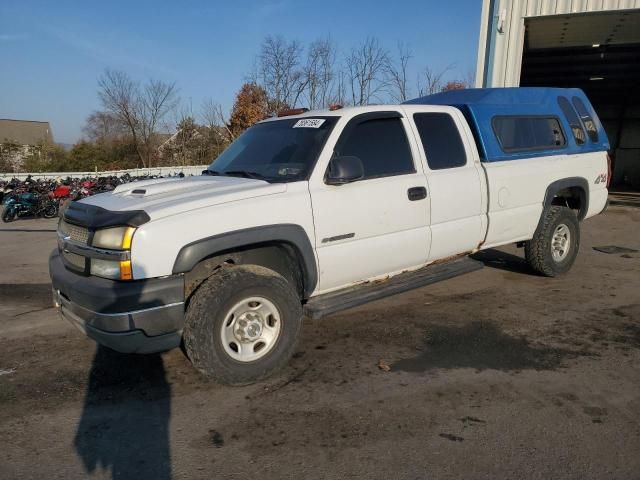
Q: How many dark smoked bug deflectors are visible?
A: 1